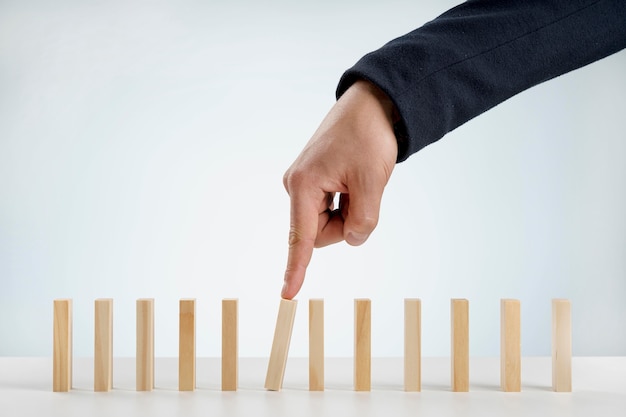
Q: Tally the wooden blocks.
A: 12